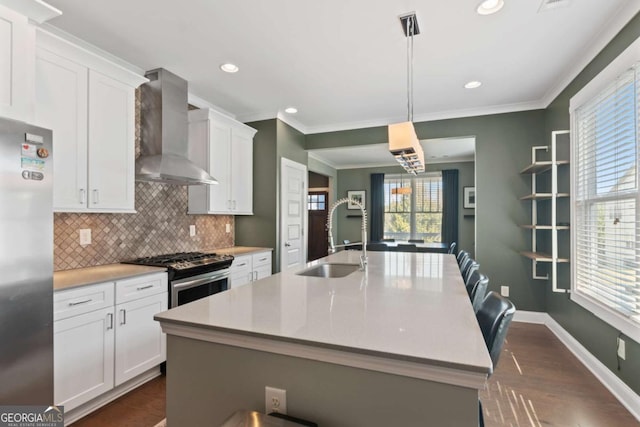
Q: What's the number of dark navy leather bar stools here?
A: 4